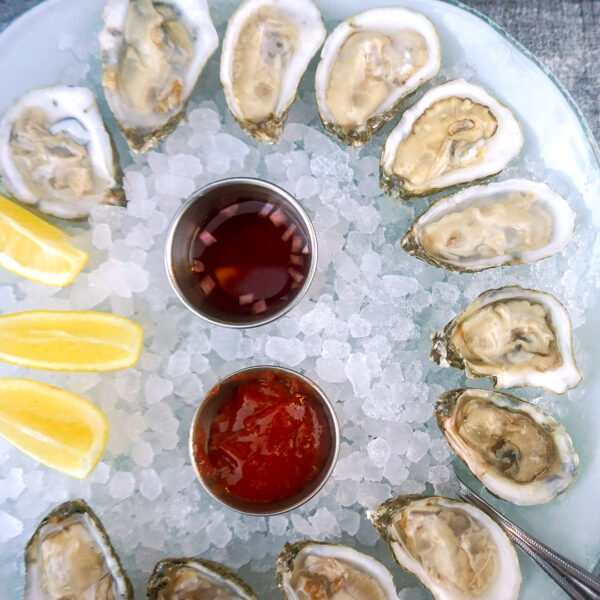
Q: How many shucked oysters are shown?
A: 12